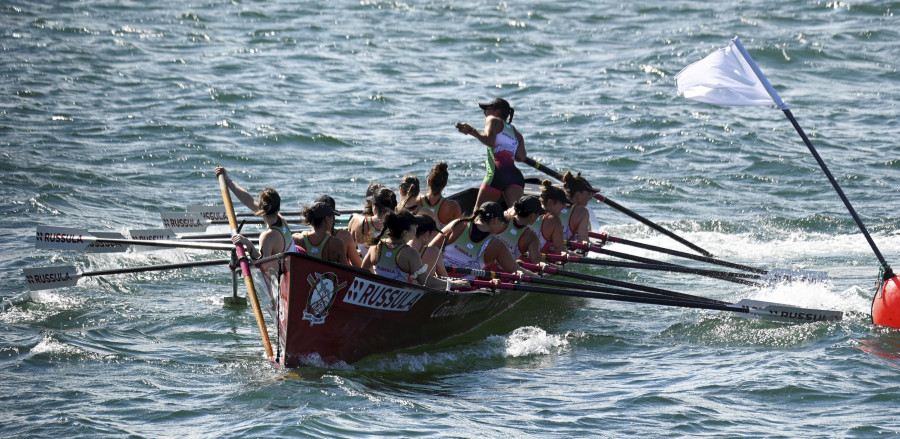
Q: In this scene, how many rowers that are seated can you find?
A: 13